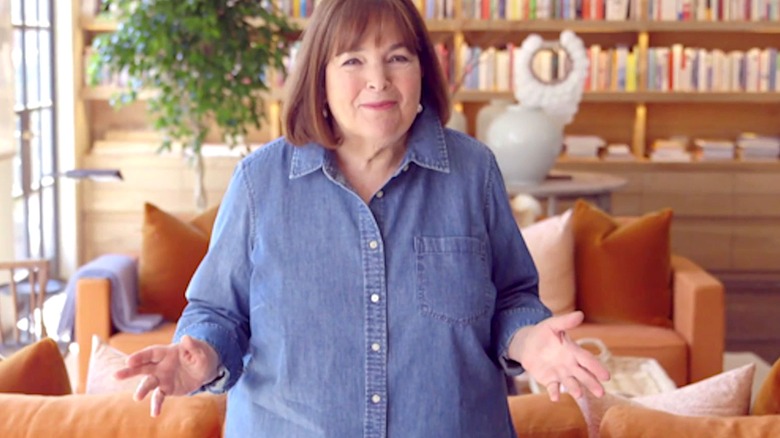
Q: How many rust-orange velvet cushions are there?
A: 4